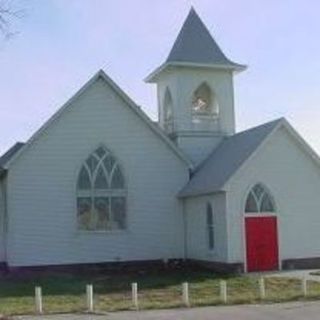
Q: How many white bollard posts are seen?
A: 7